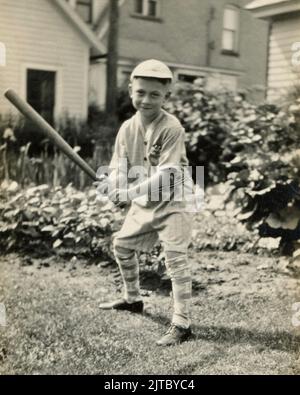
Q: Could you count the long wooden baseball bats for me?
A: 1